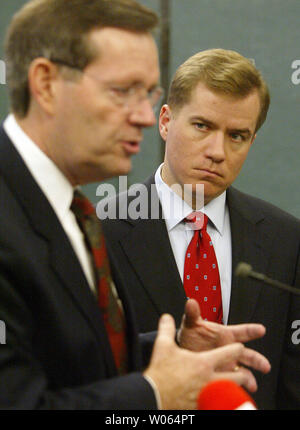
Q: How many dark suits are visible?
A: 2